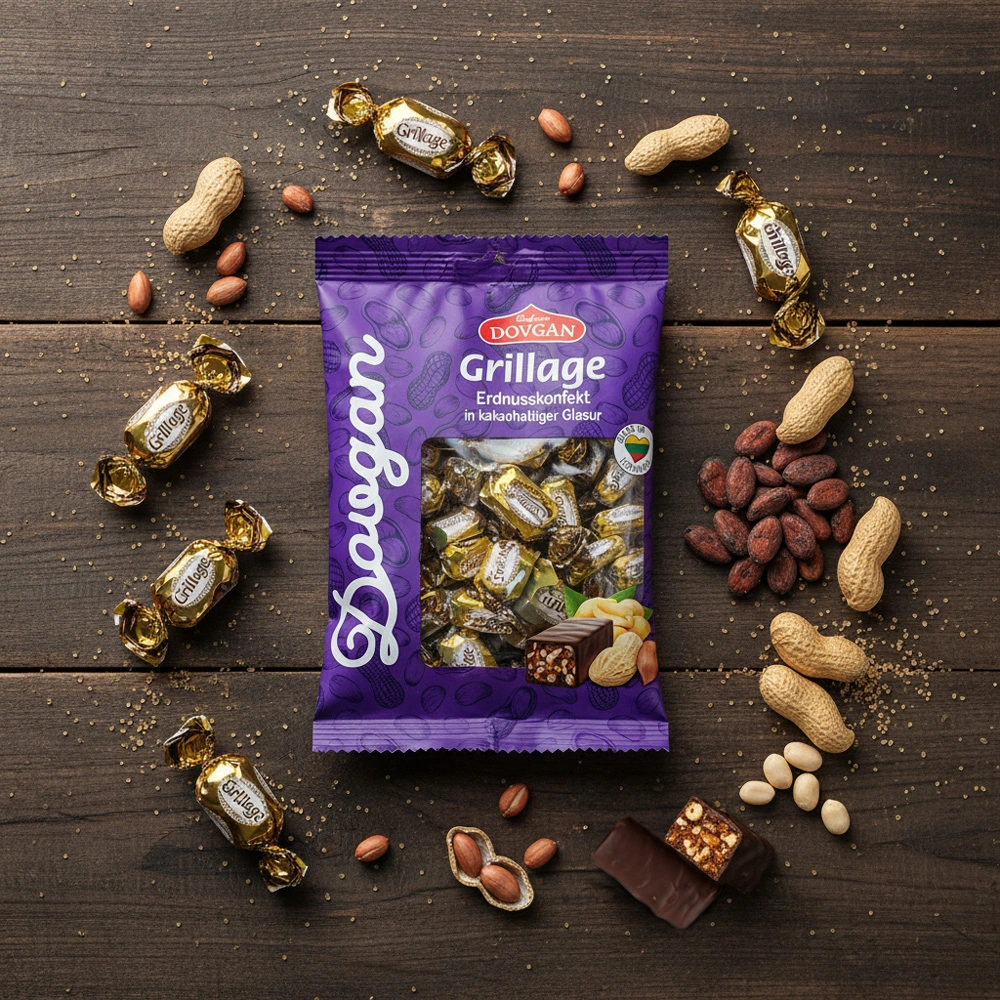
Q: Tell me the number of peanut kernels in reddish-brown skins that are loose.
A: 9